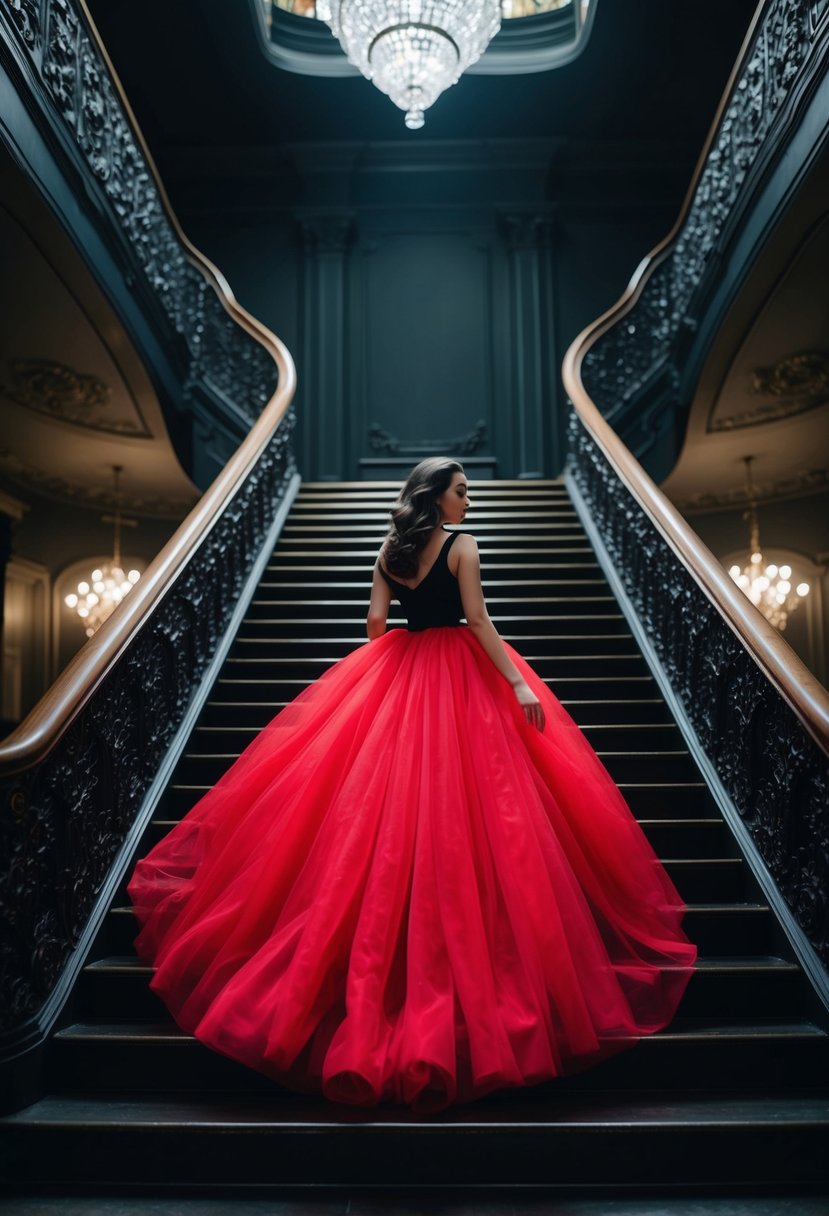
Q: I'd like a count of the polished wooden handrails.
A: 2